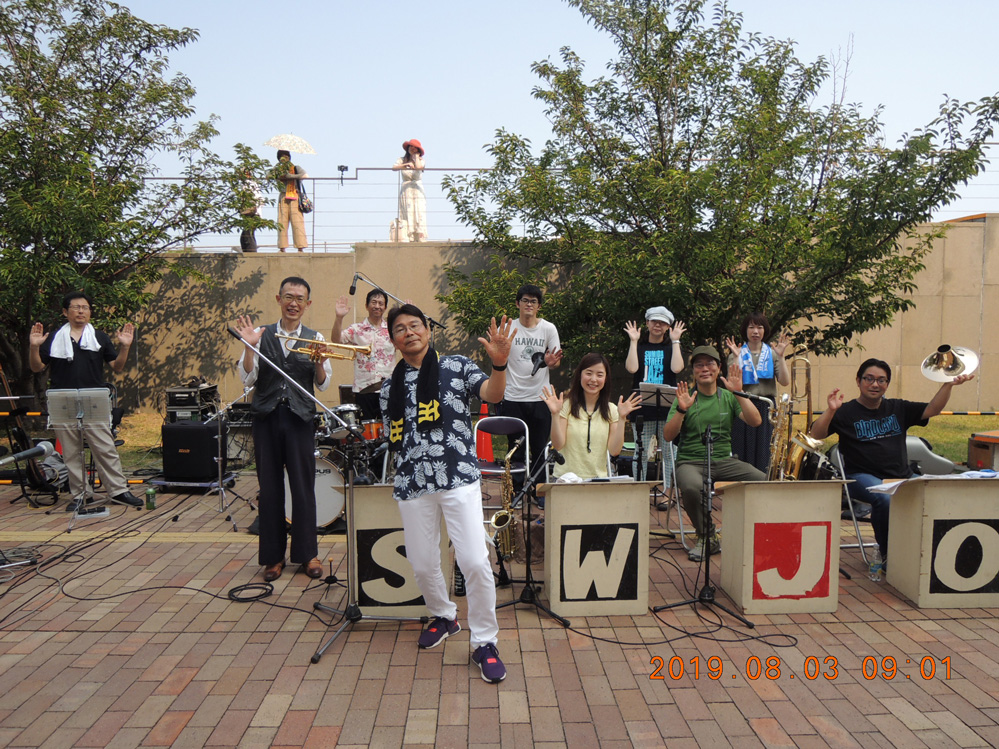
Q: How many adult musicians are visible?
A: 10